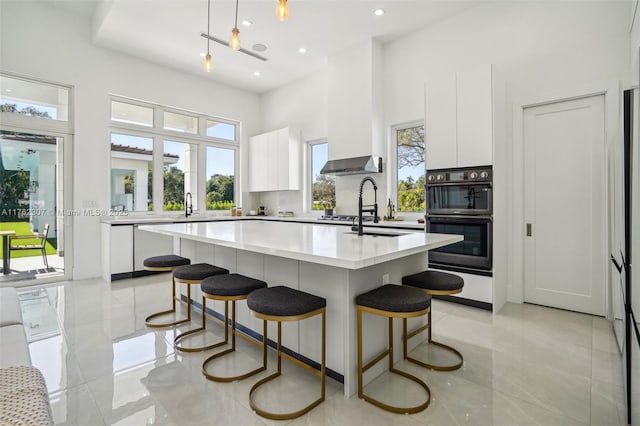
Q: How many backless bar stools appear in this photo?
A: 6